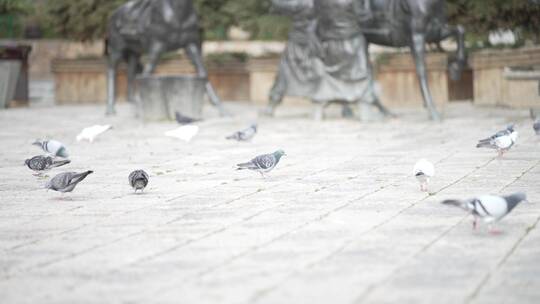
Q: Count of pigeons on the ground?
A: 13